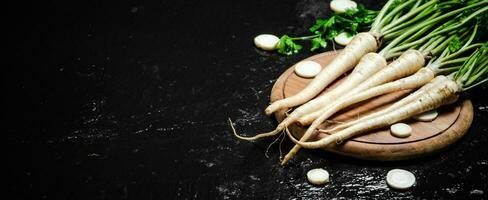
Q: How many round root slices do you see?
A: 8